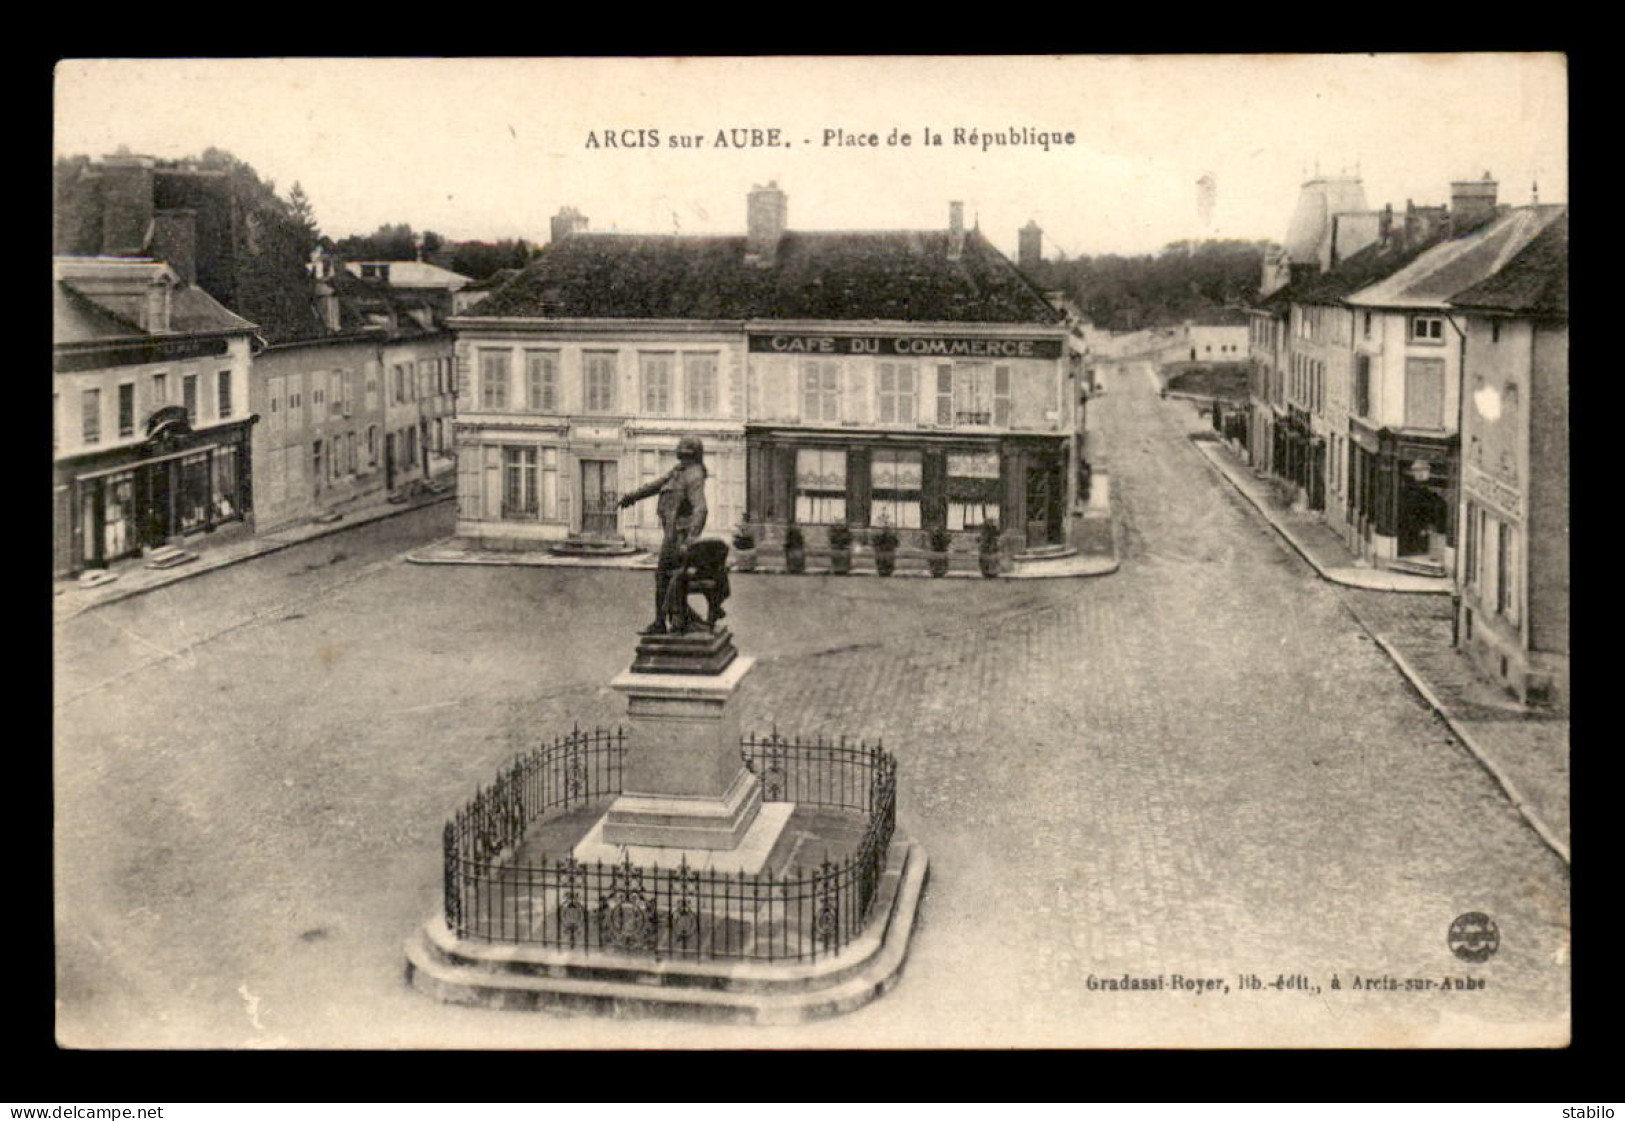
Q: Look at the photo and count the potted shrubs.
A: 6